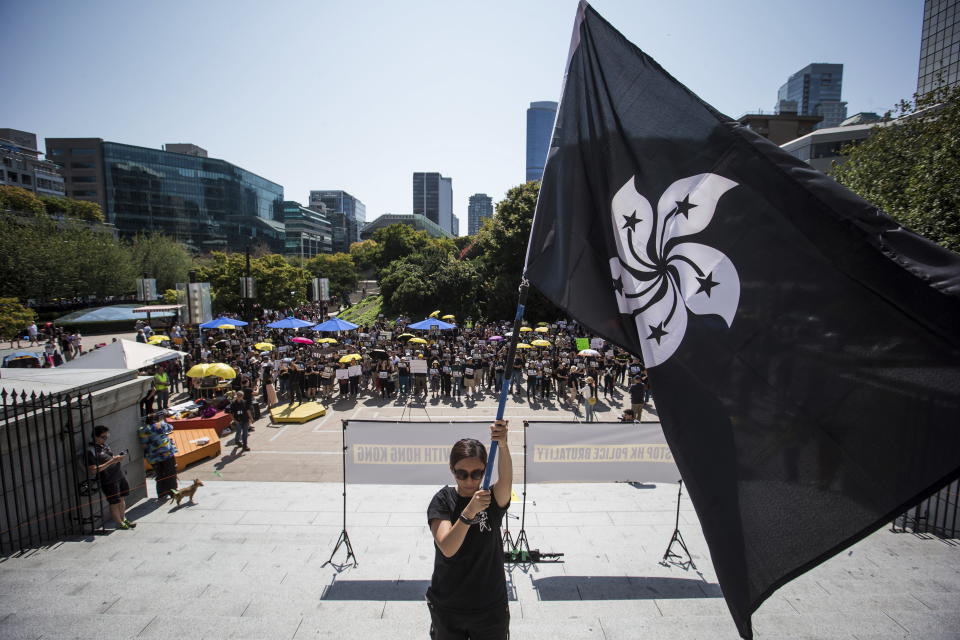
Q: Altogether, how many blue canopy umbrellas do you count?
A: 4